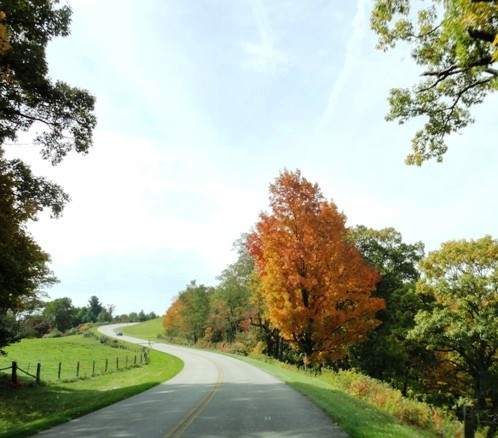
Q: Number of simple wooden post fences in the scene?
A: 1